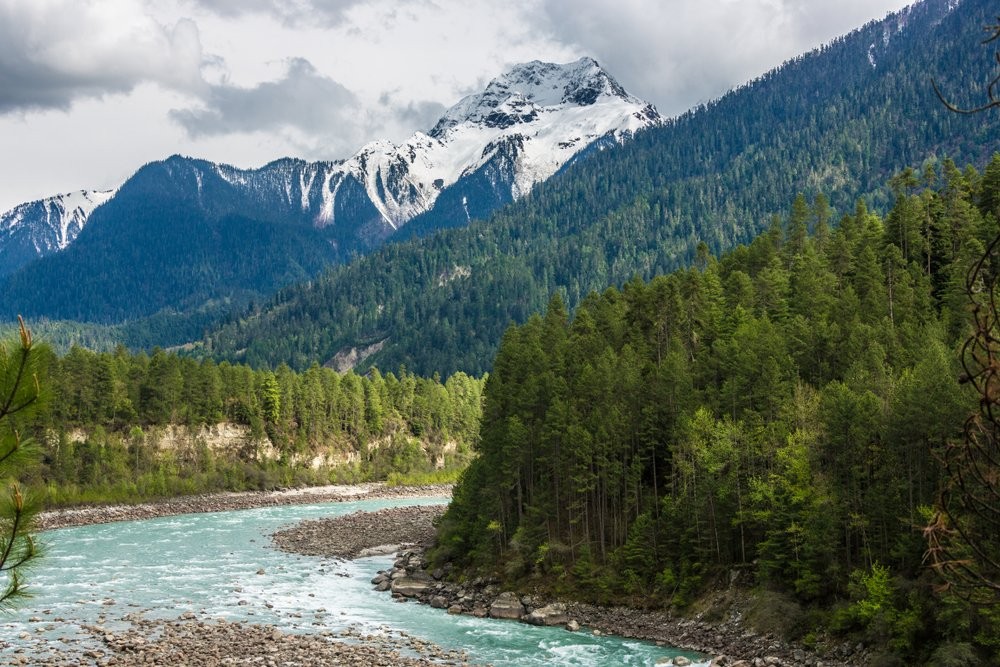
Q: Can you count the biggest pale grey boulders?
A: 3